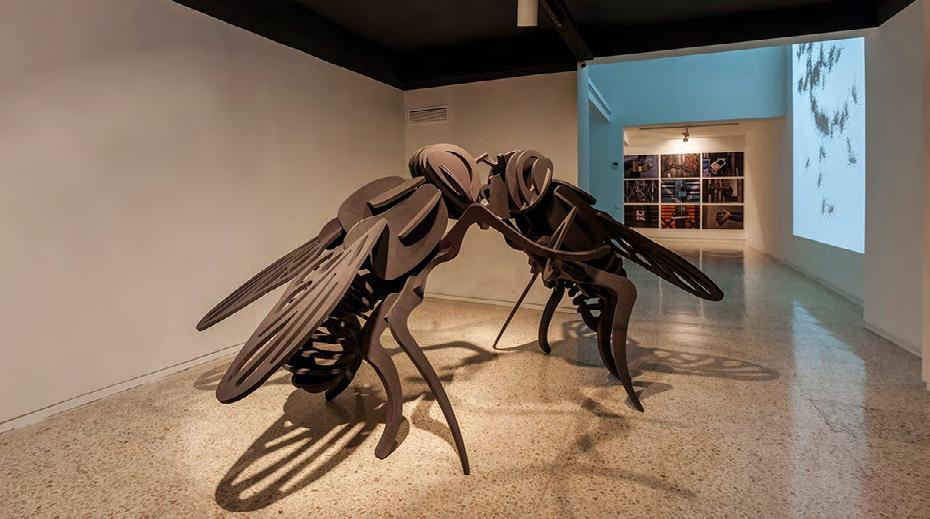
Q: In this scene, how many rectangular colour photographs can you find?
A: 9